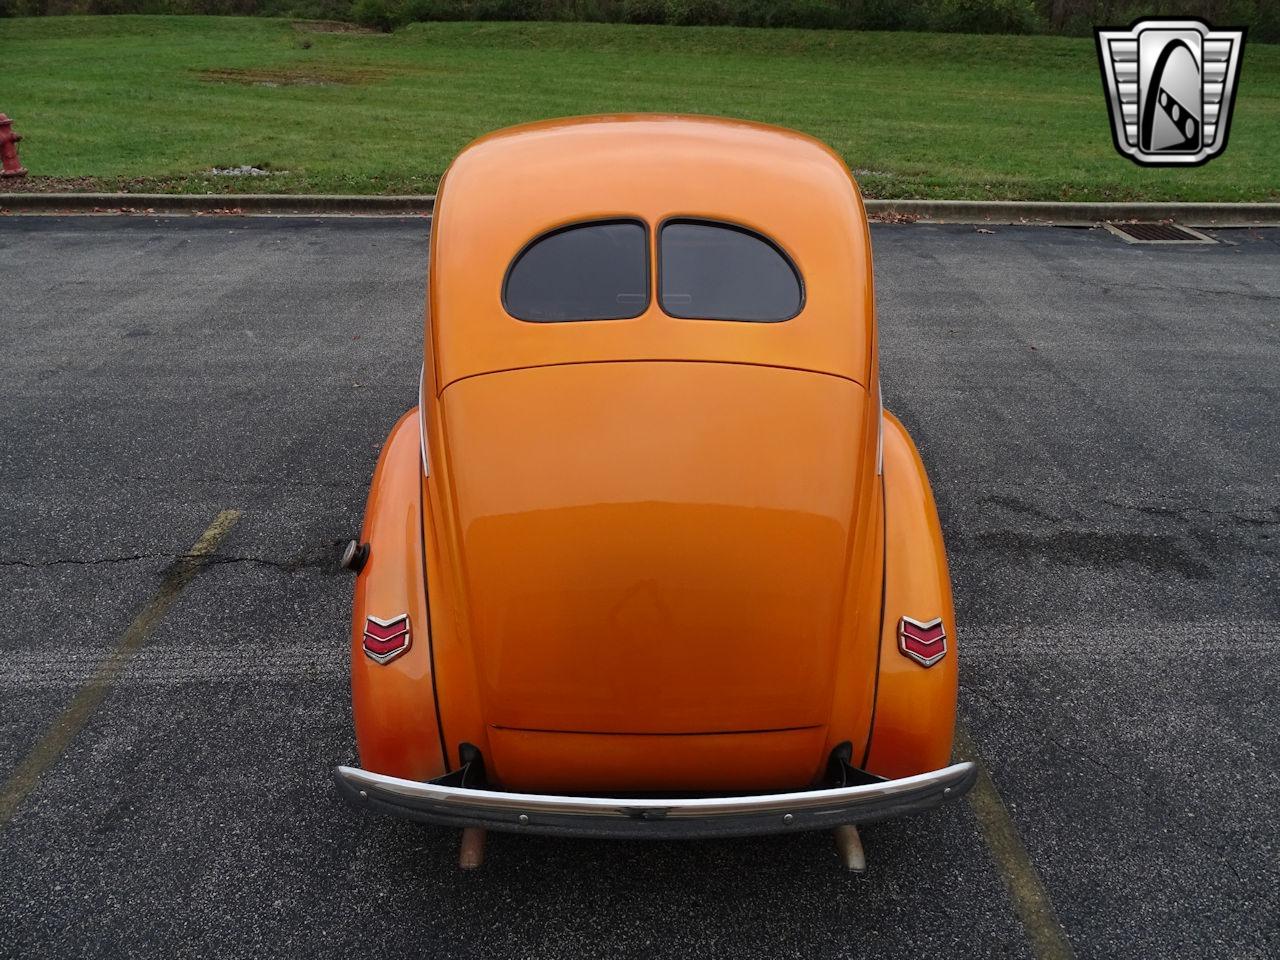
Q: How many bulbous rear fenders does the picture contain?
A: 2